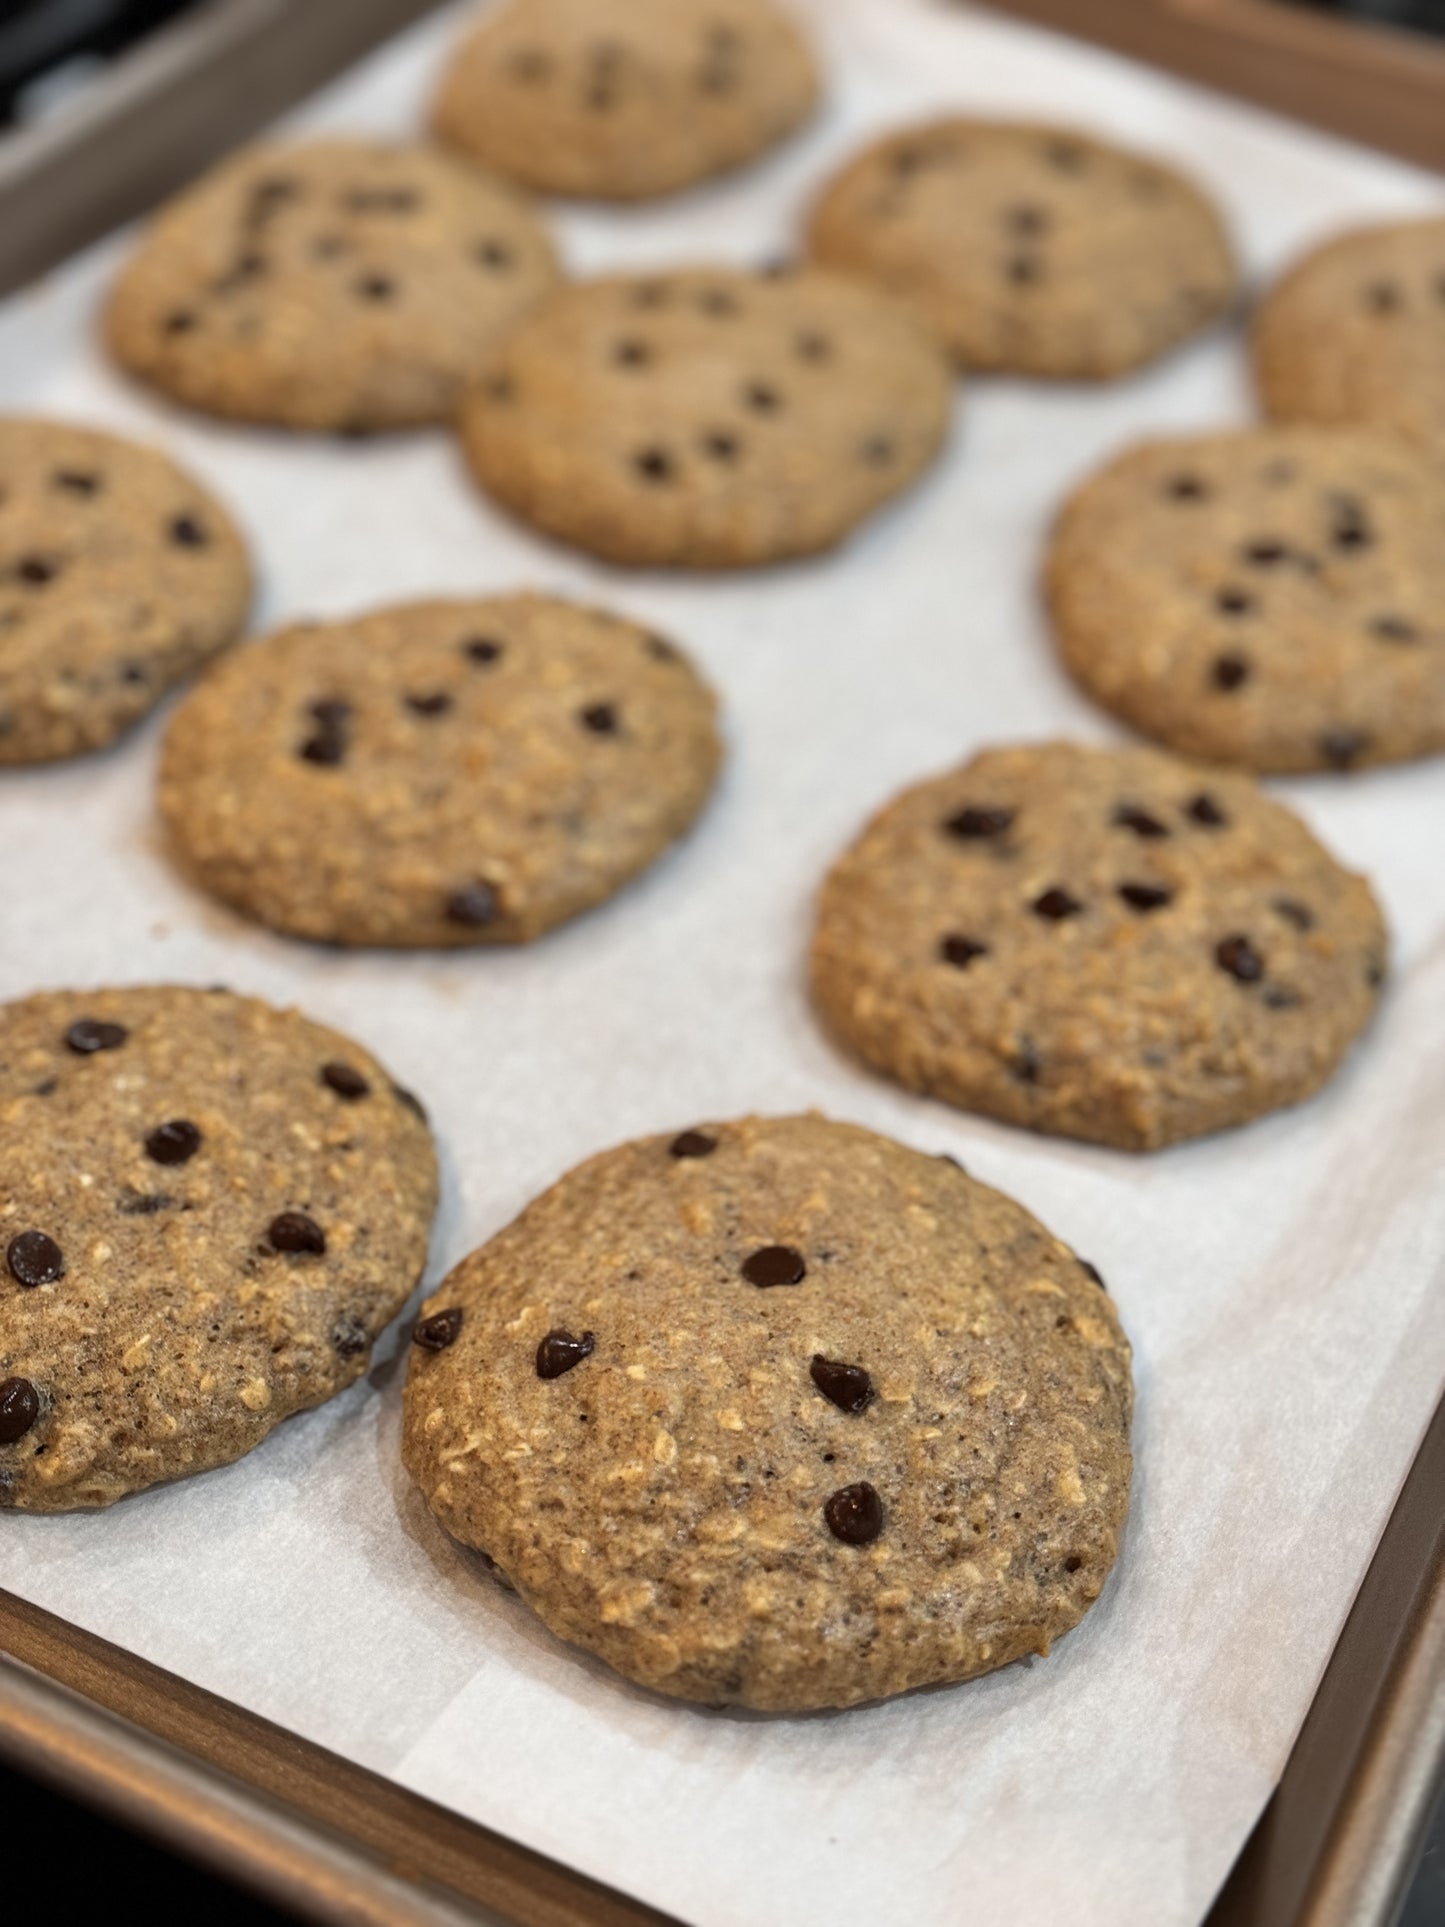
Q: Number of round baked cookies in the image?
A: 11